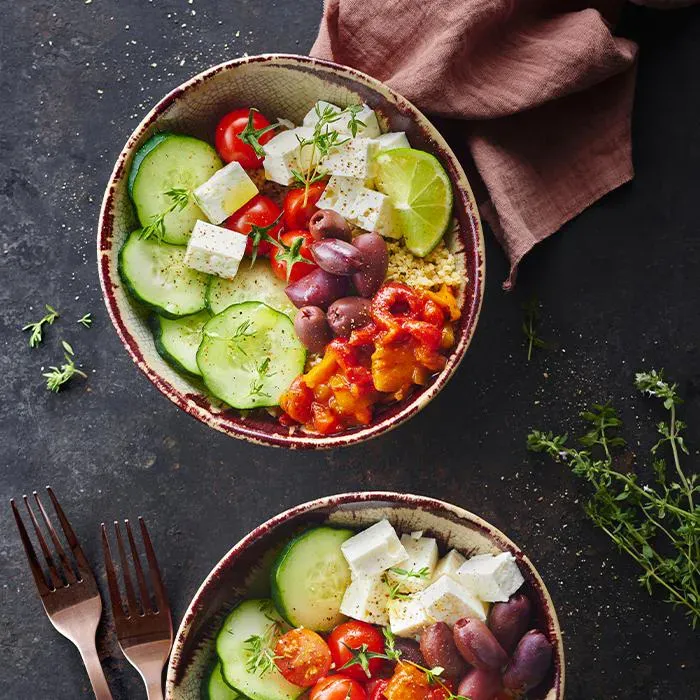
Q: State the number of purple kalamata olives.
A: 12